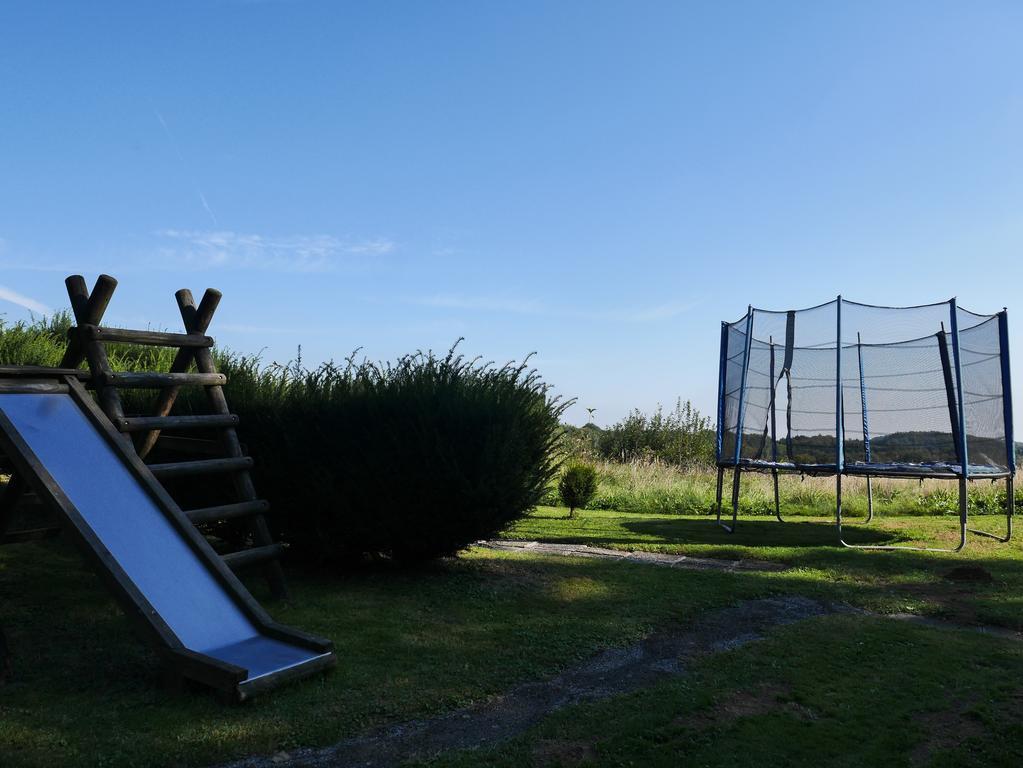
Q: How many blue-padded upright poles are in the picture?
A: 8